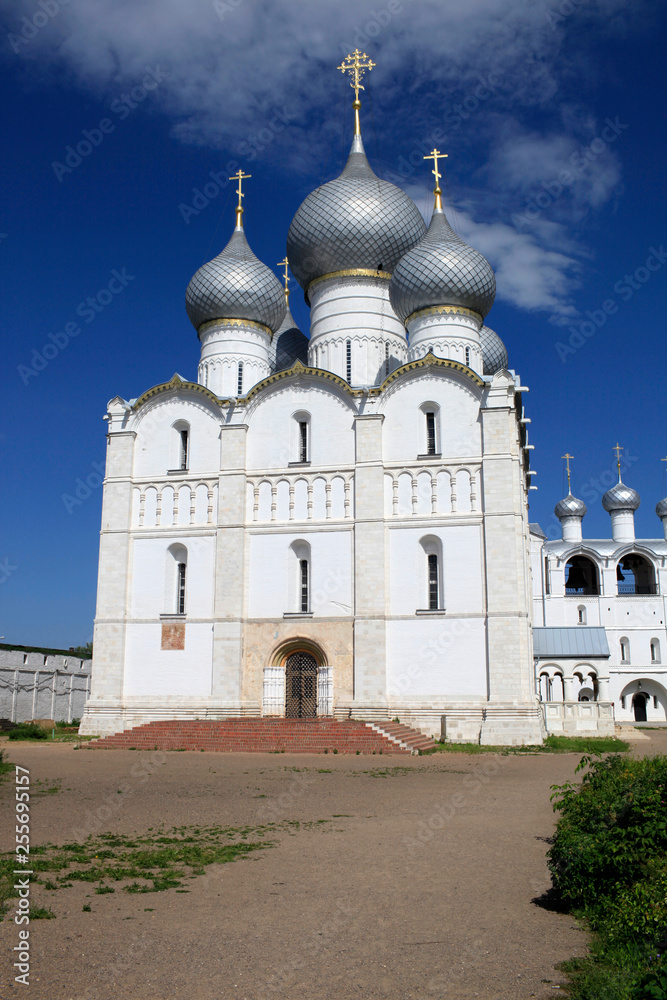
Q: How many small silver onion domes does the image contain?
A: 3